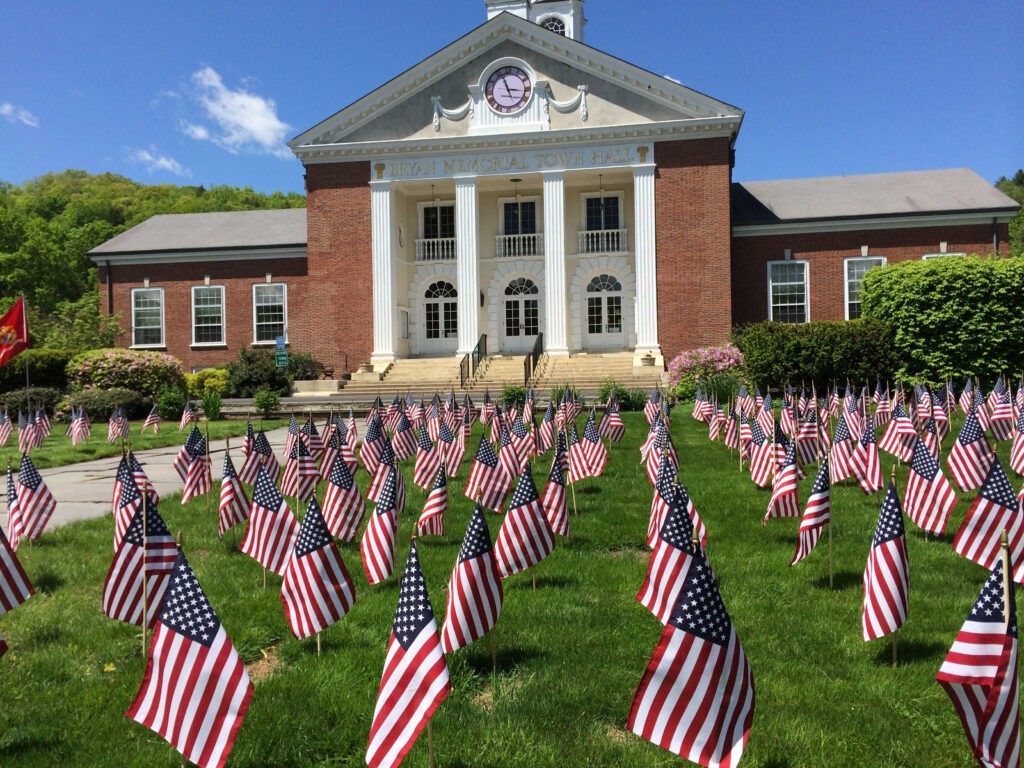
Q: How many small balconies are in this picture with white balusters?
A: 3